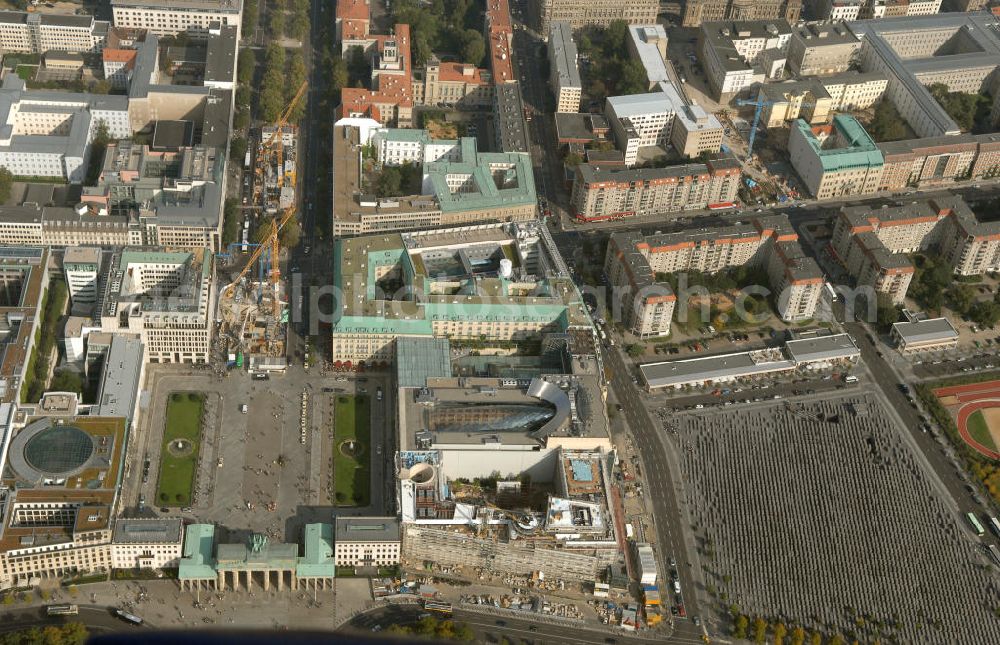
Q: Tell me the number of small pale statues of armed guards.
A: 0